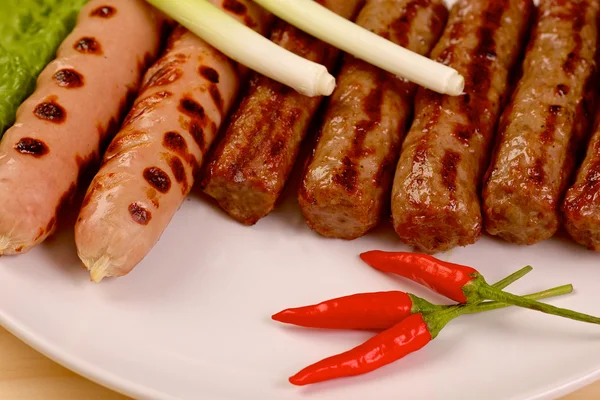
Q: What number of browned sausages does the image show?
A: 5